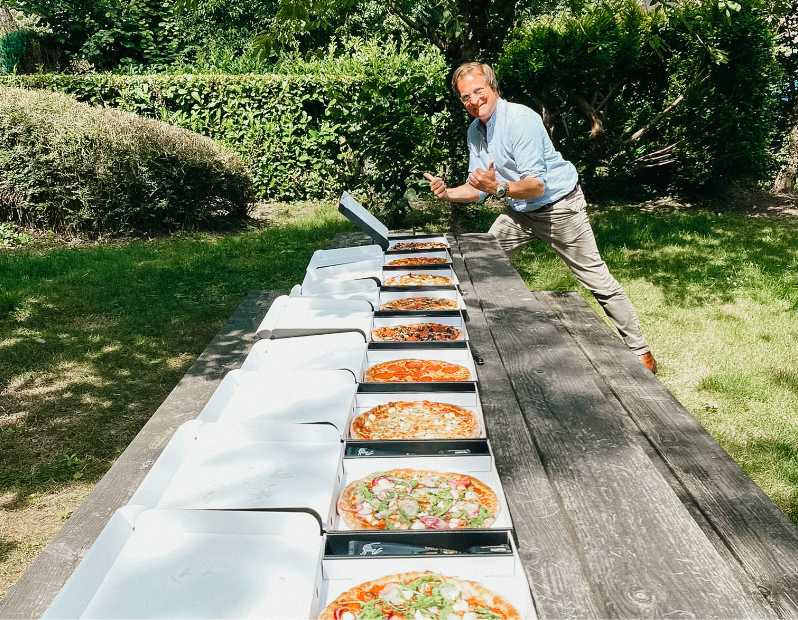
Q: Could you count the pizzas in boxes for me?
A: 9